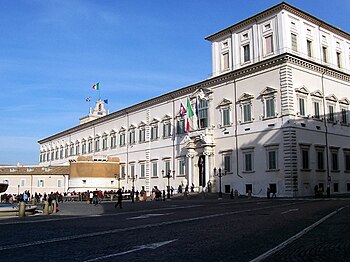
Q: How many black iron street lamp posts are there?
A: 4